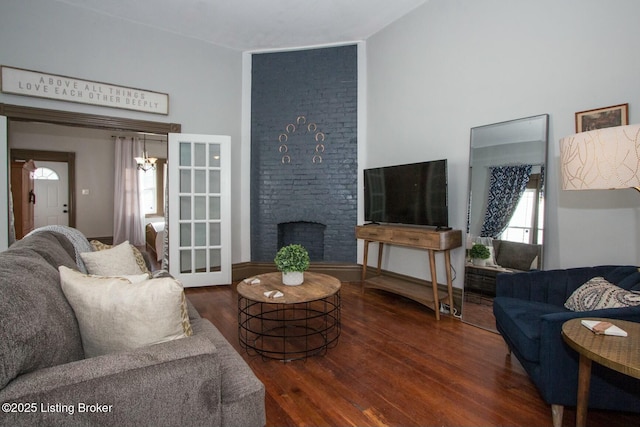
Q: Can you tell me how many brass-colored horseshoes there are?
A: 9